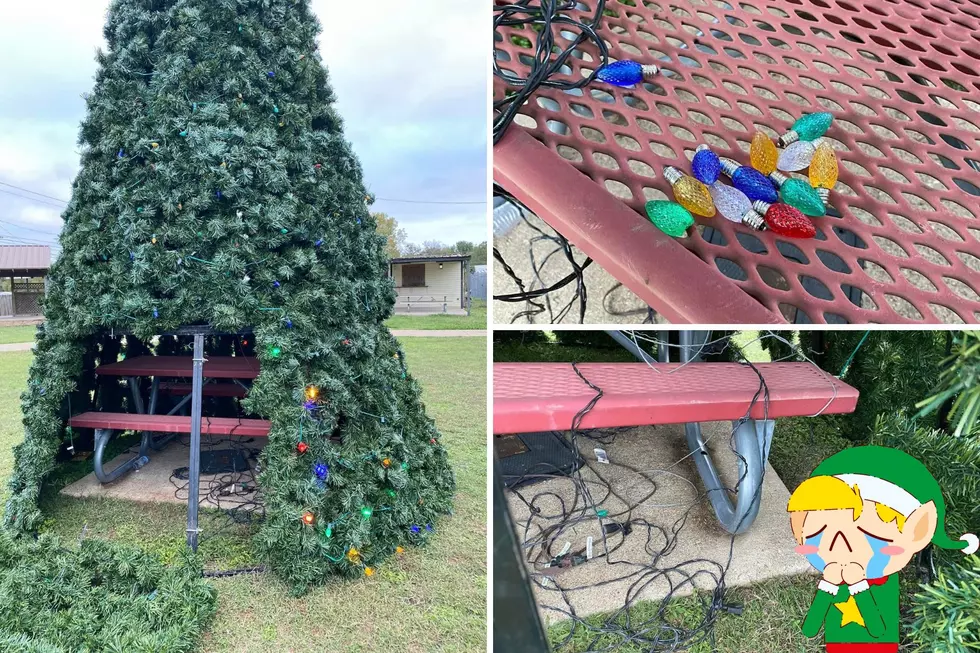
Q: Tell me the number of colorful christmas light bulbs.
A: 12